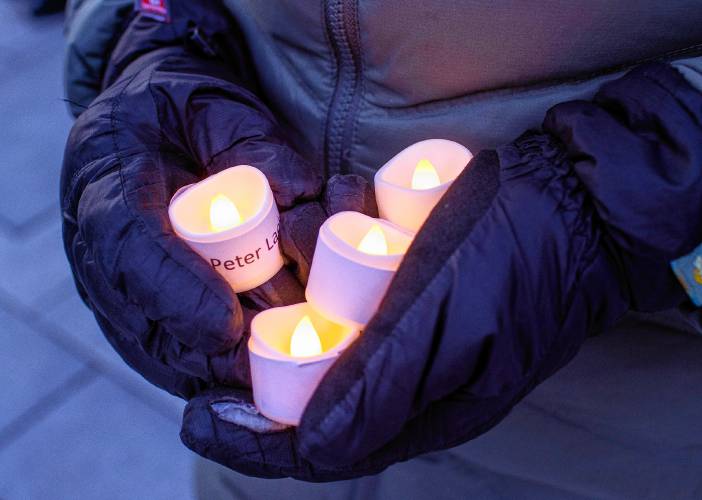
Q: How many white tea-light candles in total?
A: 4